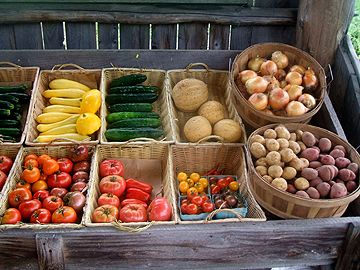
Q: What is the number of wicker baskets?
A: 8